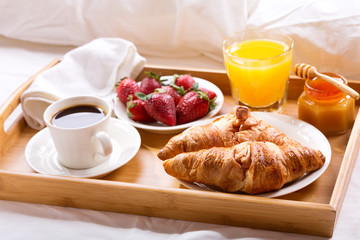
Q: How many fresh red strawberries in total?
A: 8